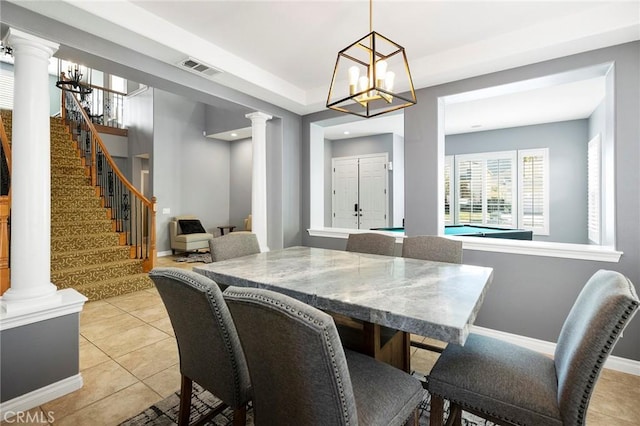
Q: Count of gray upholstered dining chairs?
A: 6